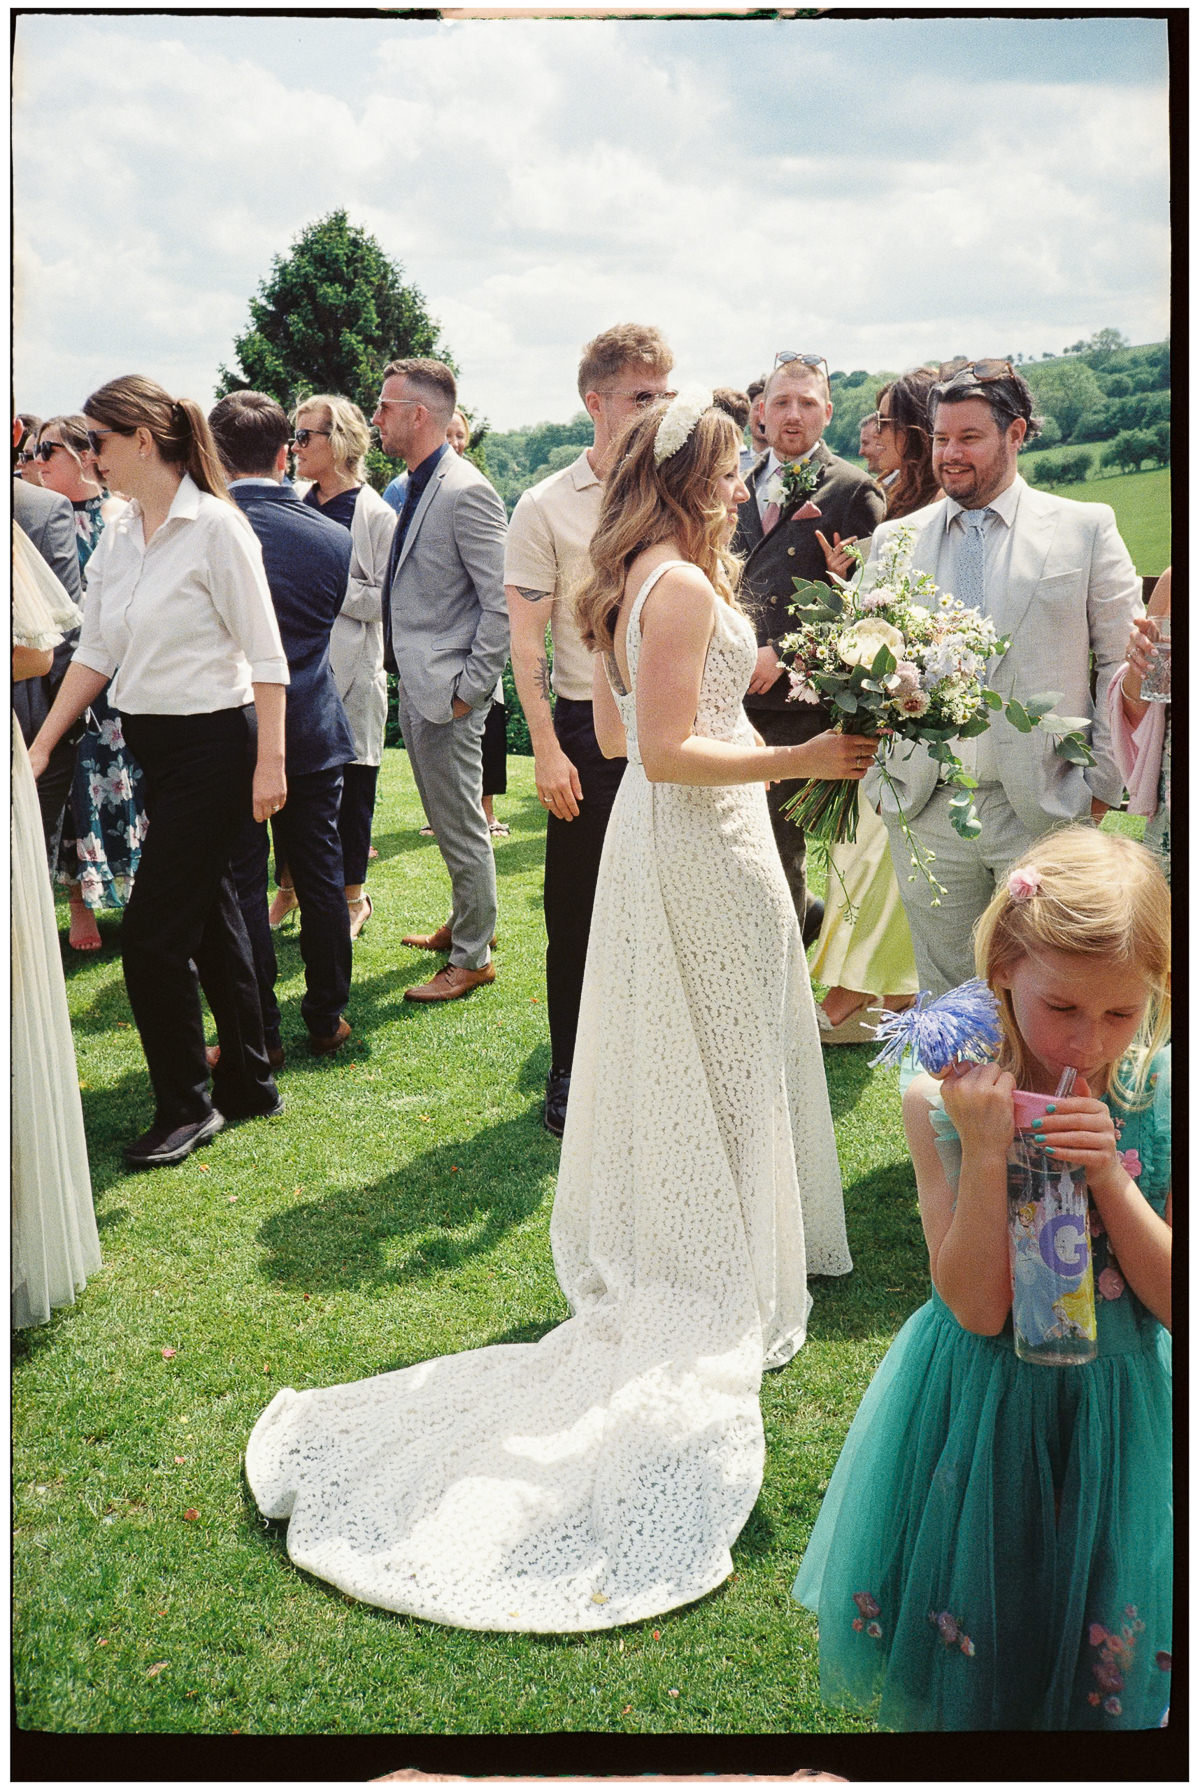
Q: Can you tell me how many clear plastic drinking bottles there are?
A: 1